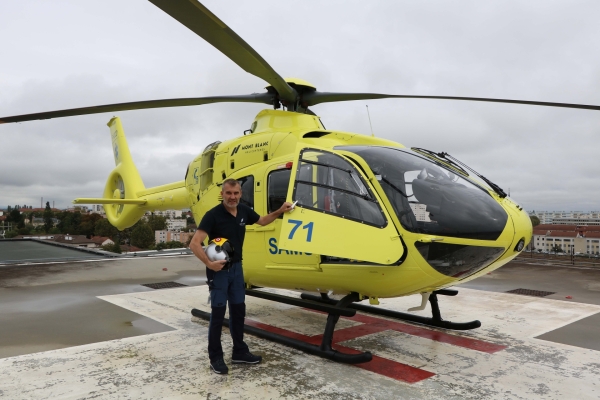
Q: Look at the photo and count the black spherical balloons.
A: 0